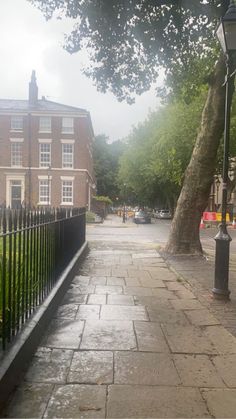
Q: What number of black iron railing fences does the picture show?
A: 1